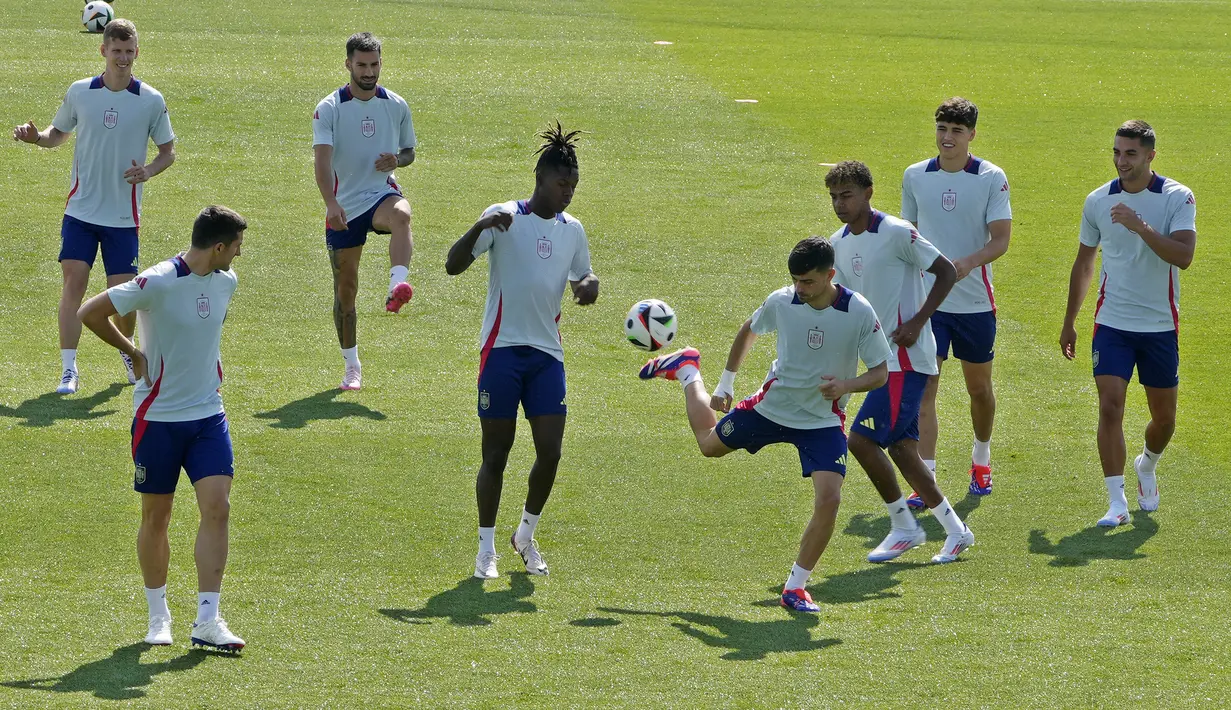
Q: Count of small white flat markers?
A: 3